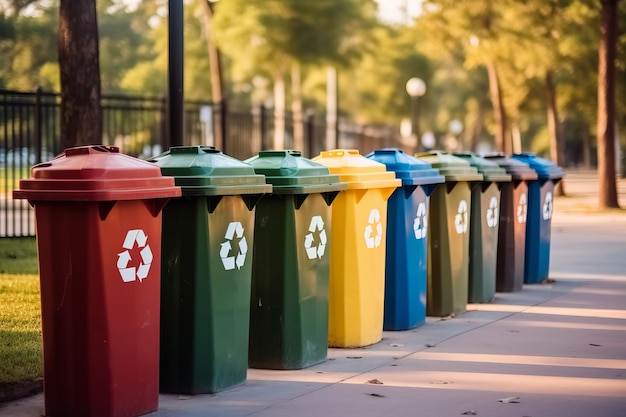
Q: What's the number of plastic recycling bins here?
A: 9